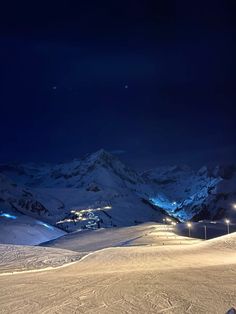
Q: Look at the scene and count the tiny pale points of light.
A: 2